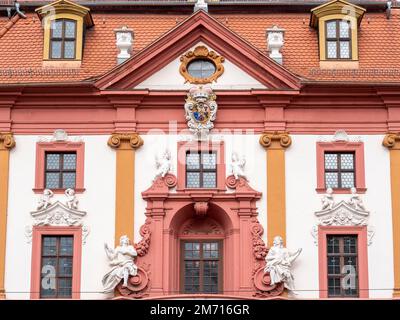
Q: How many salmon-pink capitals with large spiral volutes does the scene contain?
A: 0